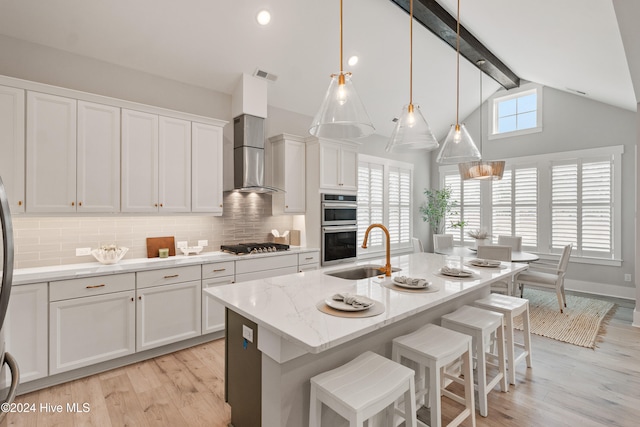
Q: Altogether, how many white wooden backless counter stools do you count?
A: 4